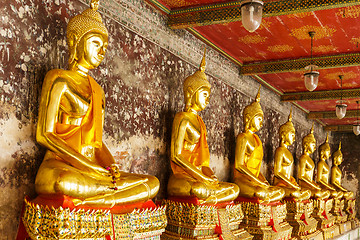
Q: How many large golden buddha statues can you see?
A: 7